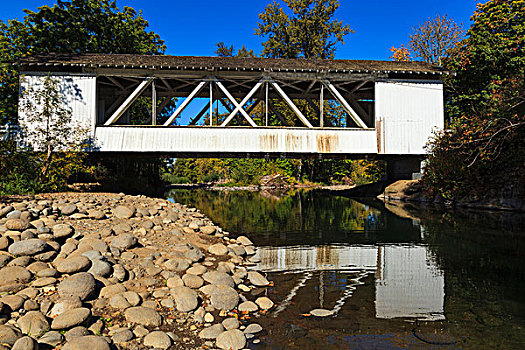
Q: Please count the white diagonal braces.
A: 6